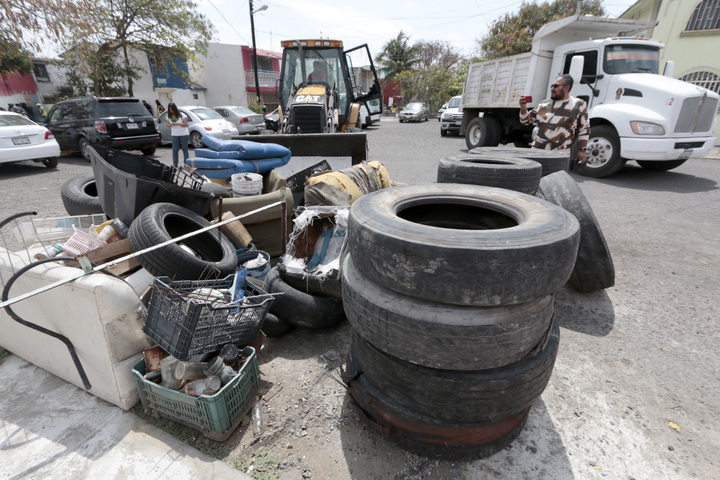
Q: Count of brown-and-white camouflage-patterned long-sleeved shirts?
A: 1